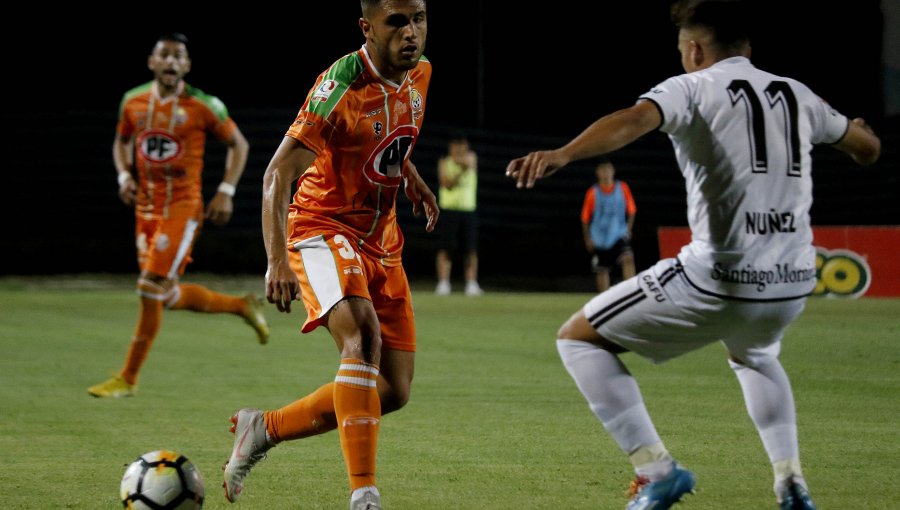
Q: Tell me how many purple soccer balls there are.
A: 0